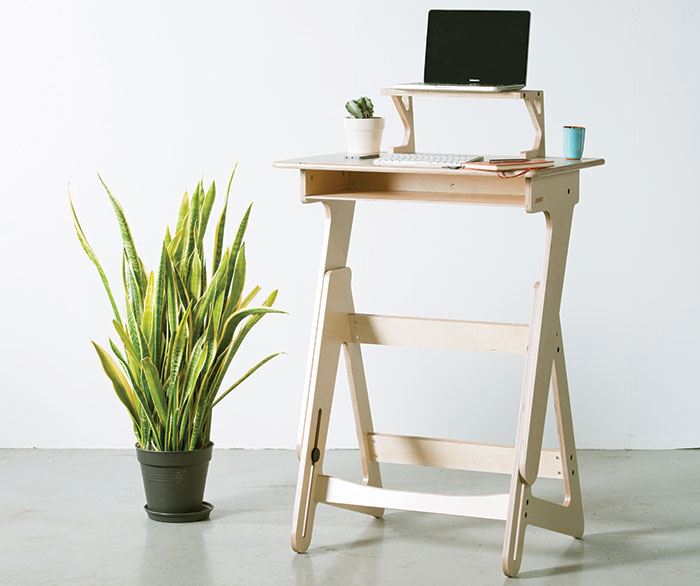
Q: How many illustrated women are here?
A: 0